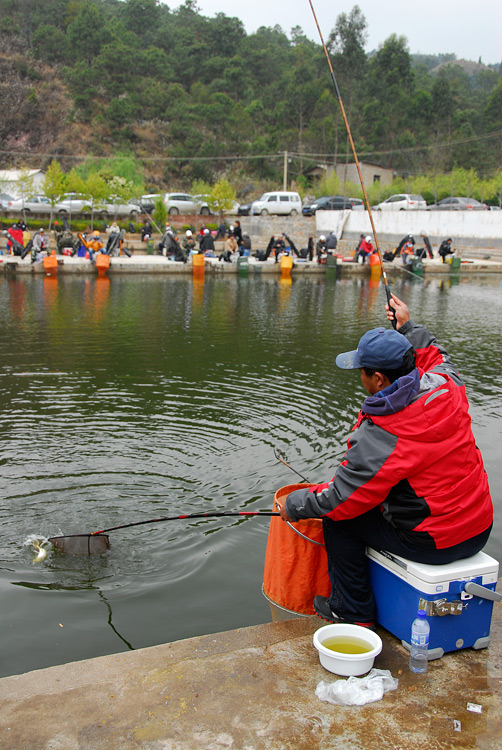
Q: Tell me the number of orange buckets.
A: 6